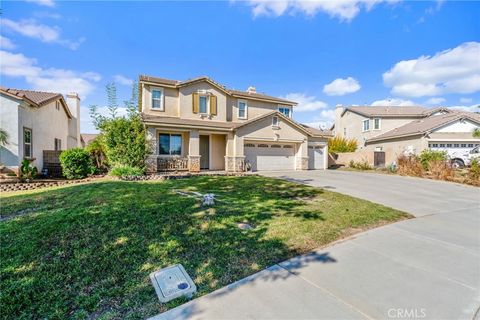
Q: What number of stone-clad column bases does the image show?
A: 4